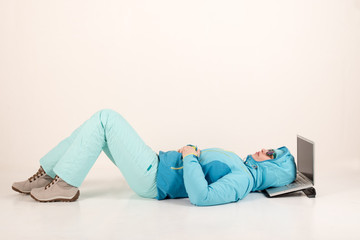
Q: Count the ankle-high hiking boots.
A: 2